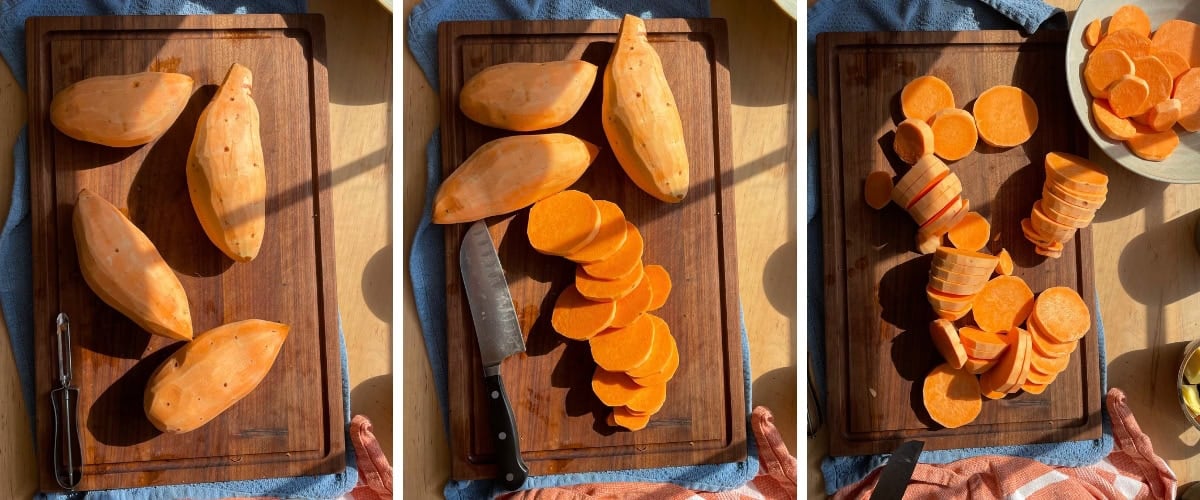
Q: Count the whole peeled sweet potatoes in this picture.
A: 7